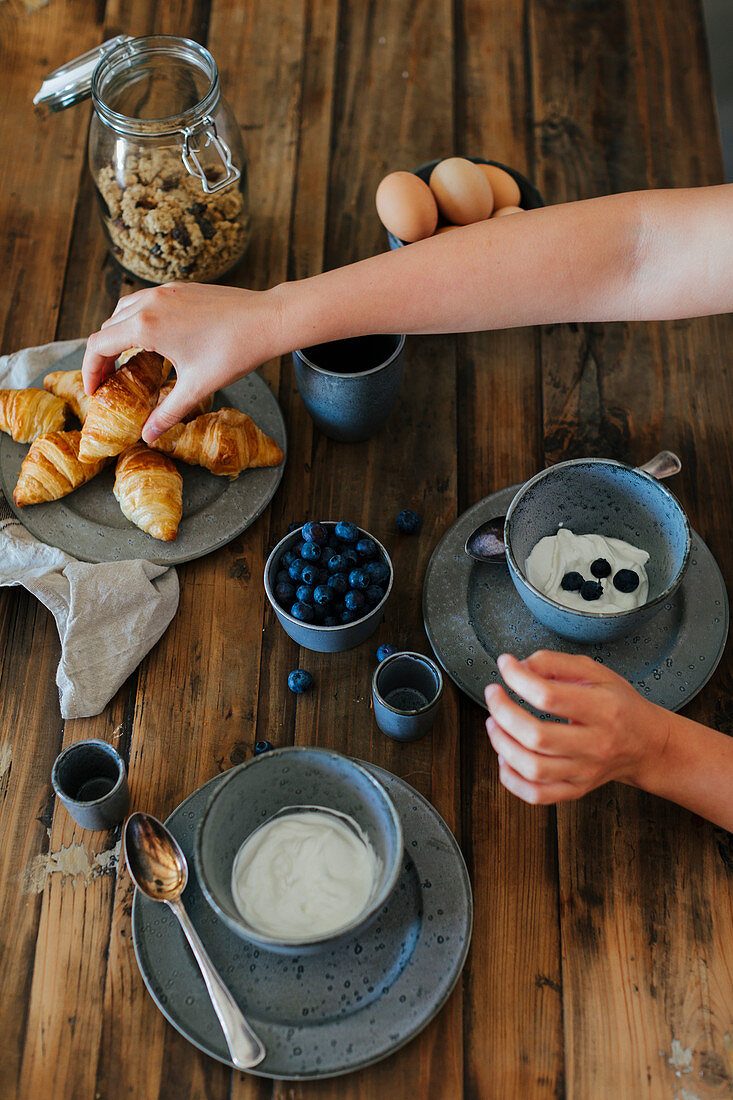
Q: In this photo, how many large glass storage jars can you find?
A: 1